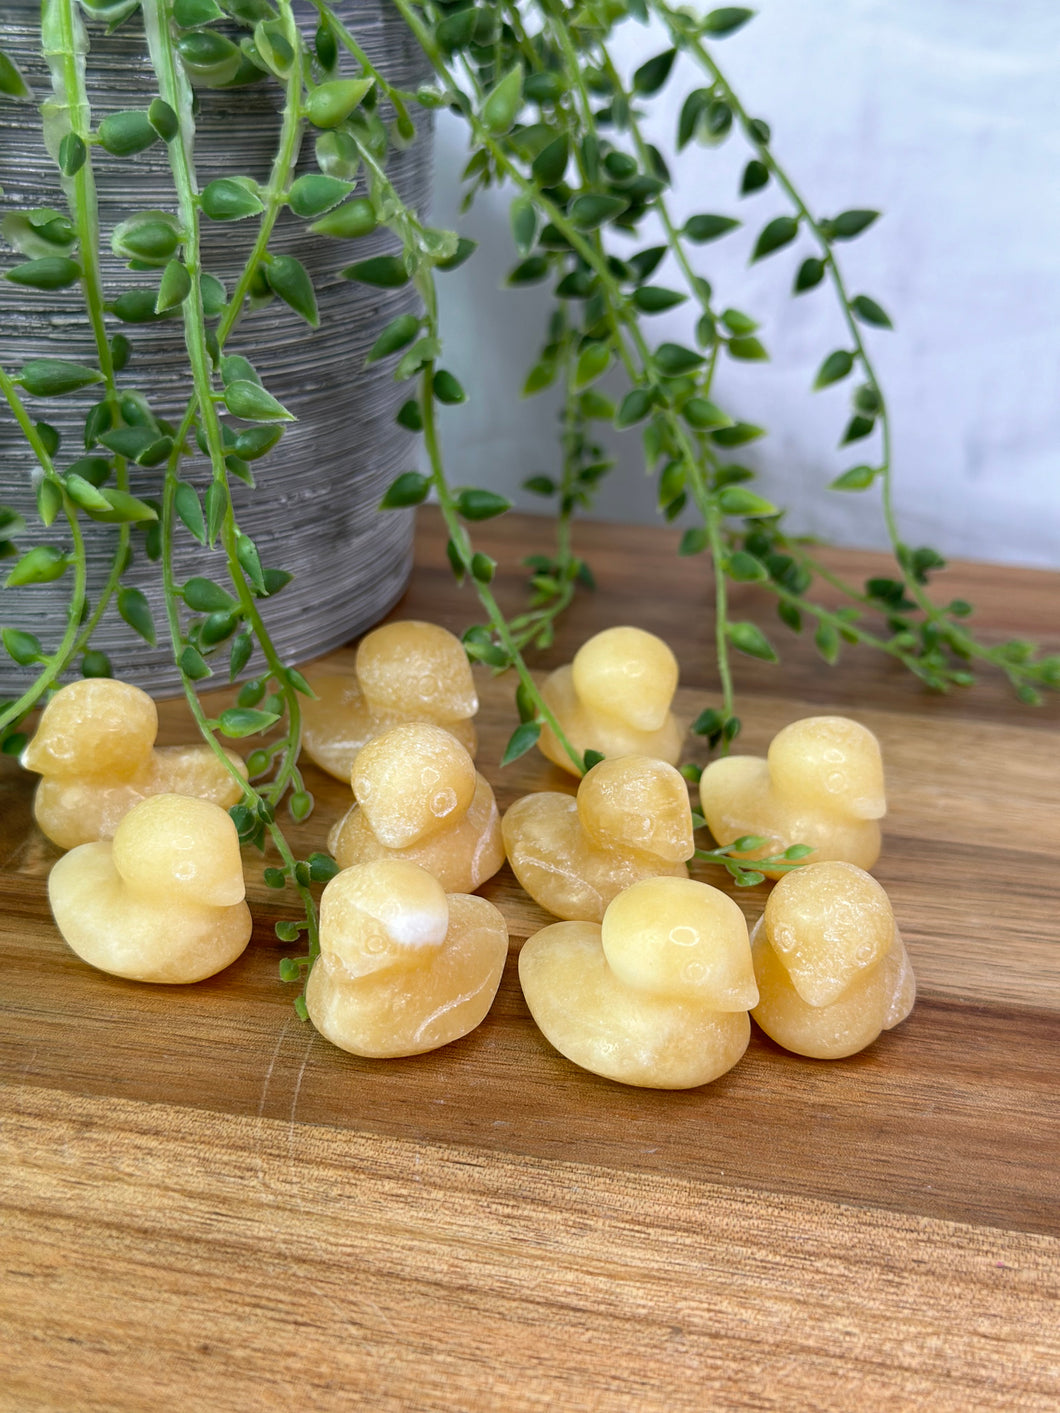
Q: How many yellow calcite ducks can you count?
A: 10